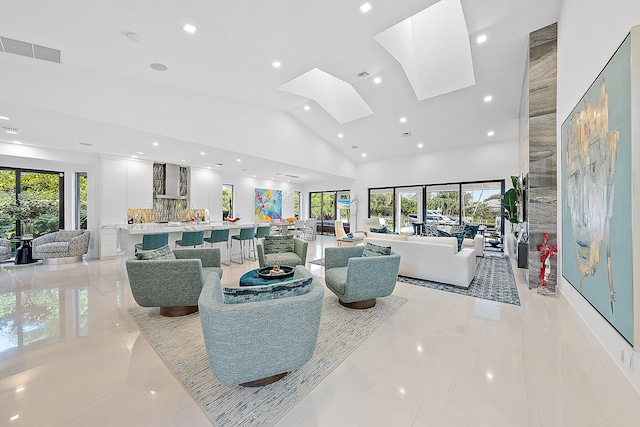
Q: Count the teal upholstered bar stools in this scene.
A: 5